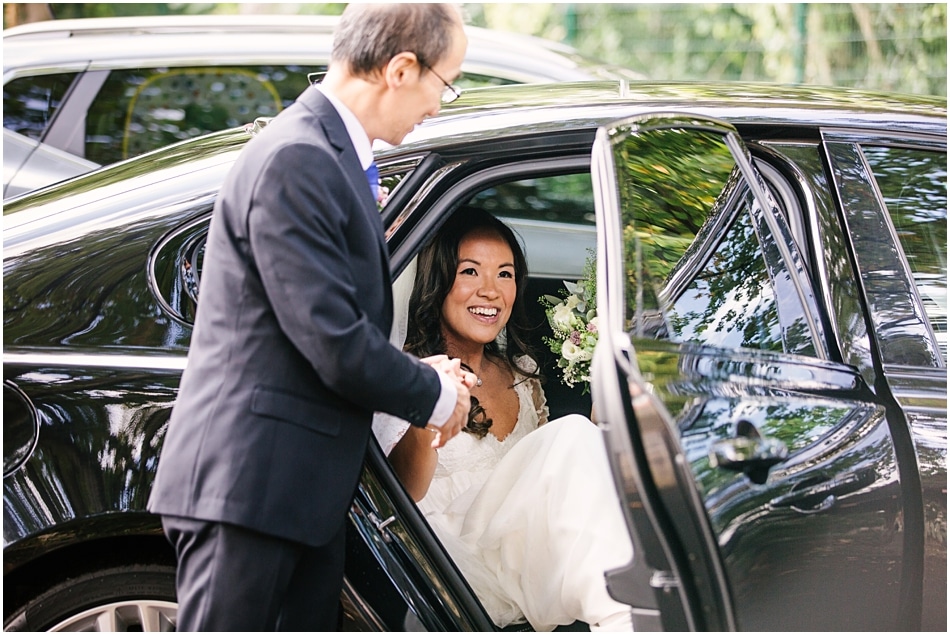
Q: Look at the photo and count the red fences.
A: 0